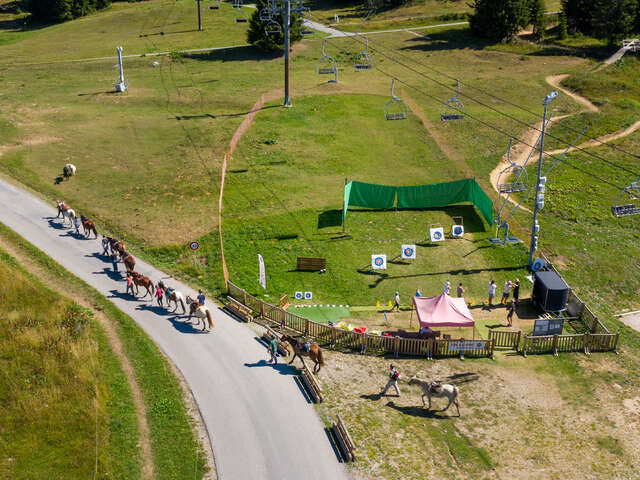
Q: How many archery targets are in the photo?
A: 6